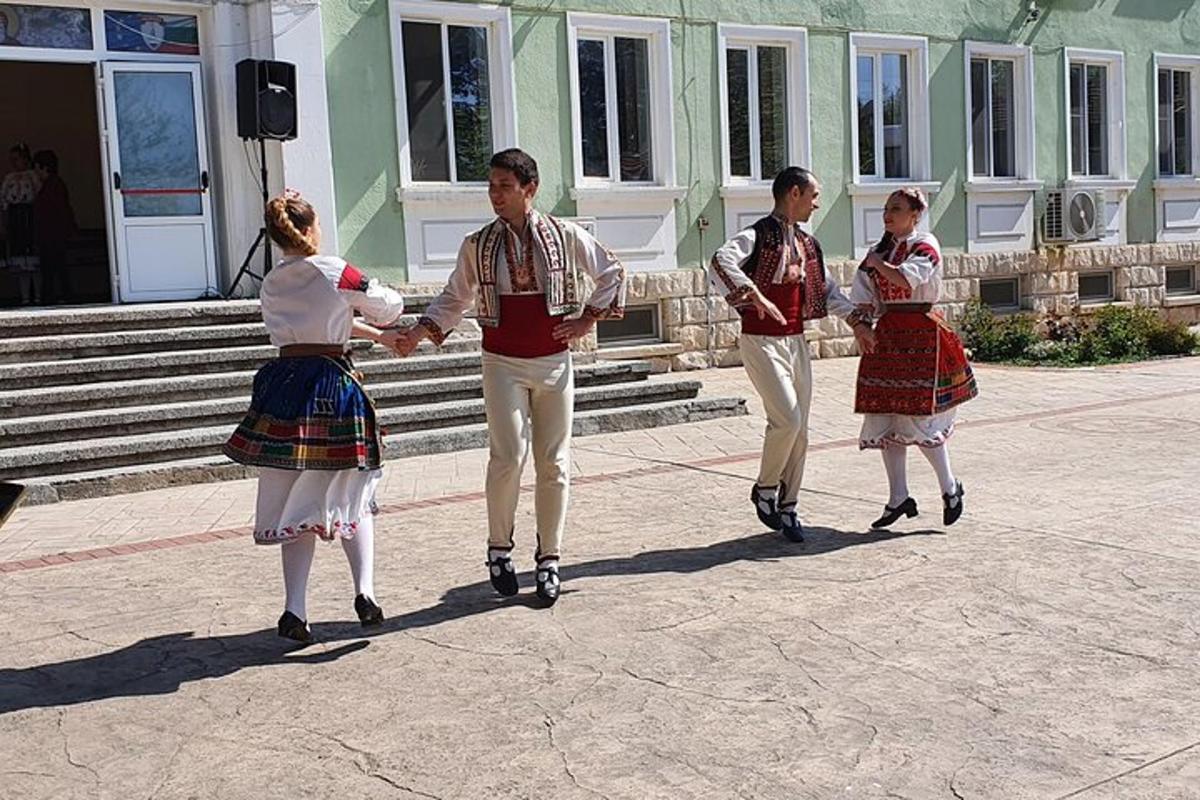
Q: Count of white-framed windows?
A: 7